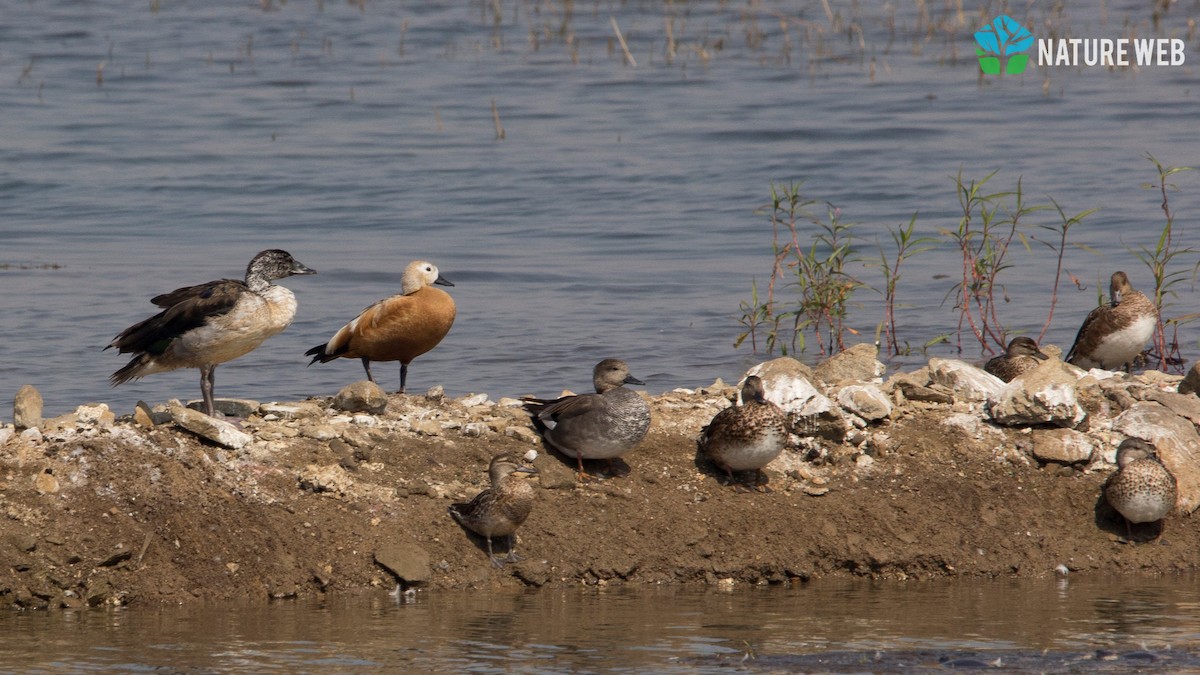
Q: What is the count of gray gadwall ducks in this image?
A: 1